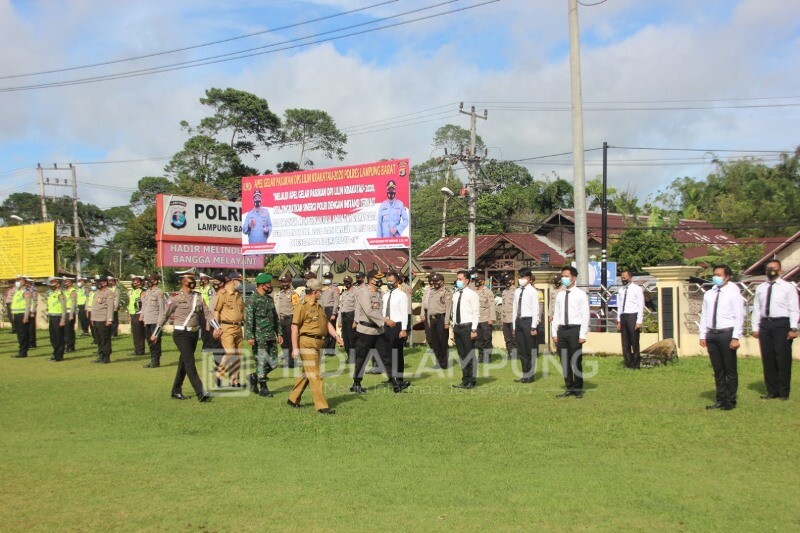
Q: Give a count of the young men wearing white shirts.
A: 7